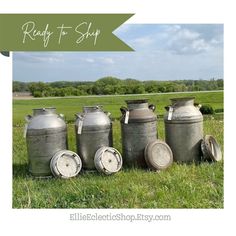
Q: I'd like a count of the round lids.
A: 4